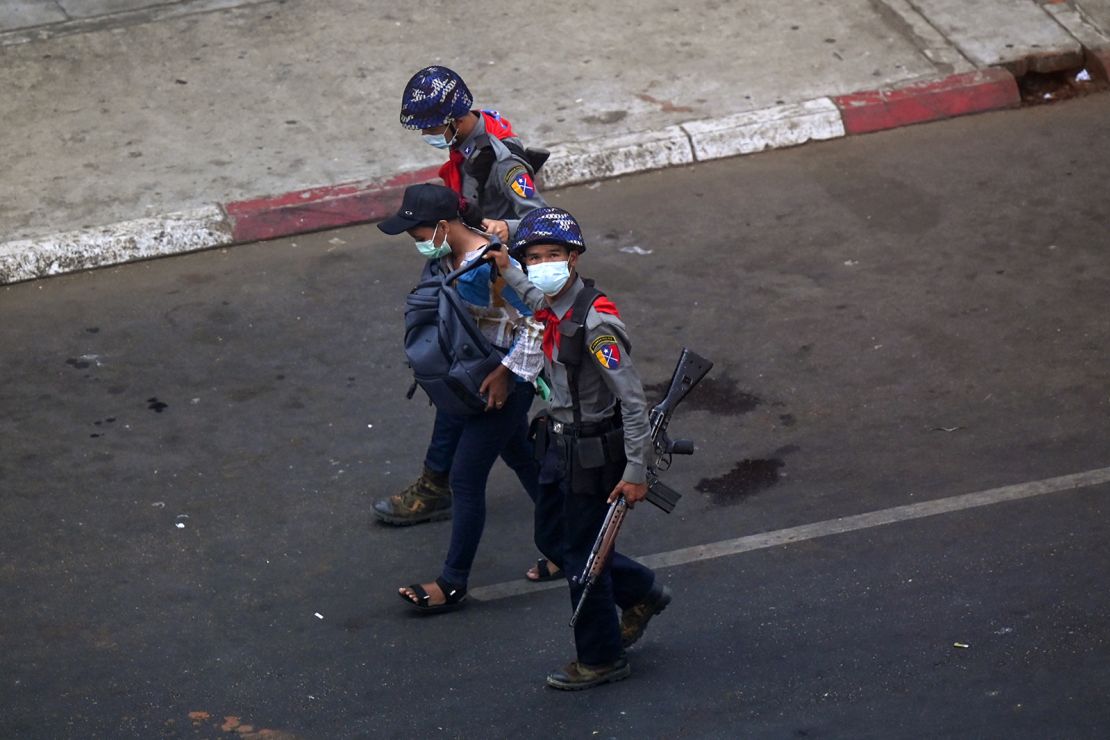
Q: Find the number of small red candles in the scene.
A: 0